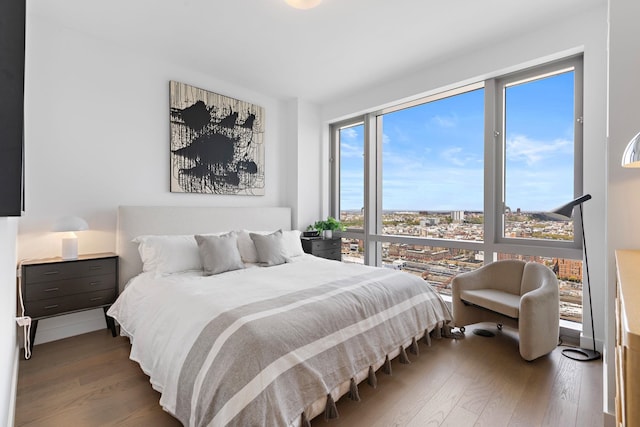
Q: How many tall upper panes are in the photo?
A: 3